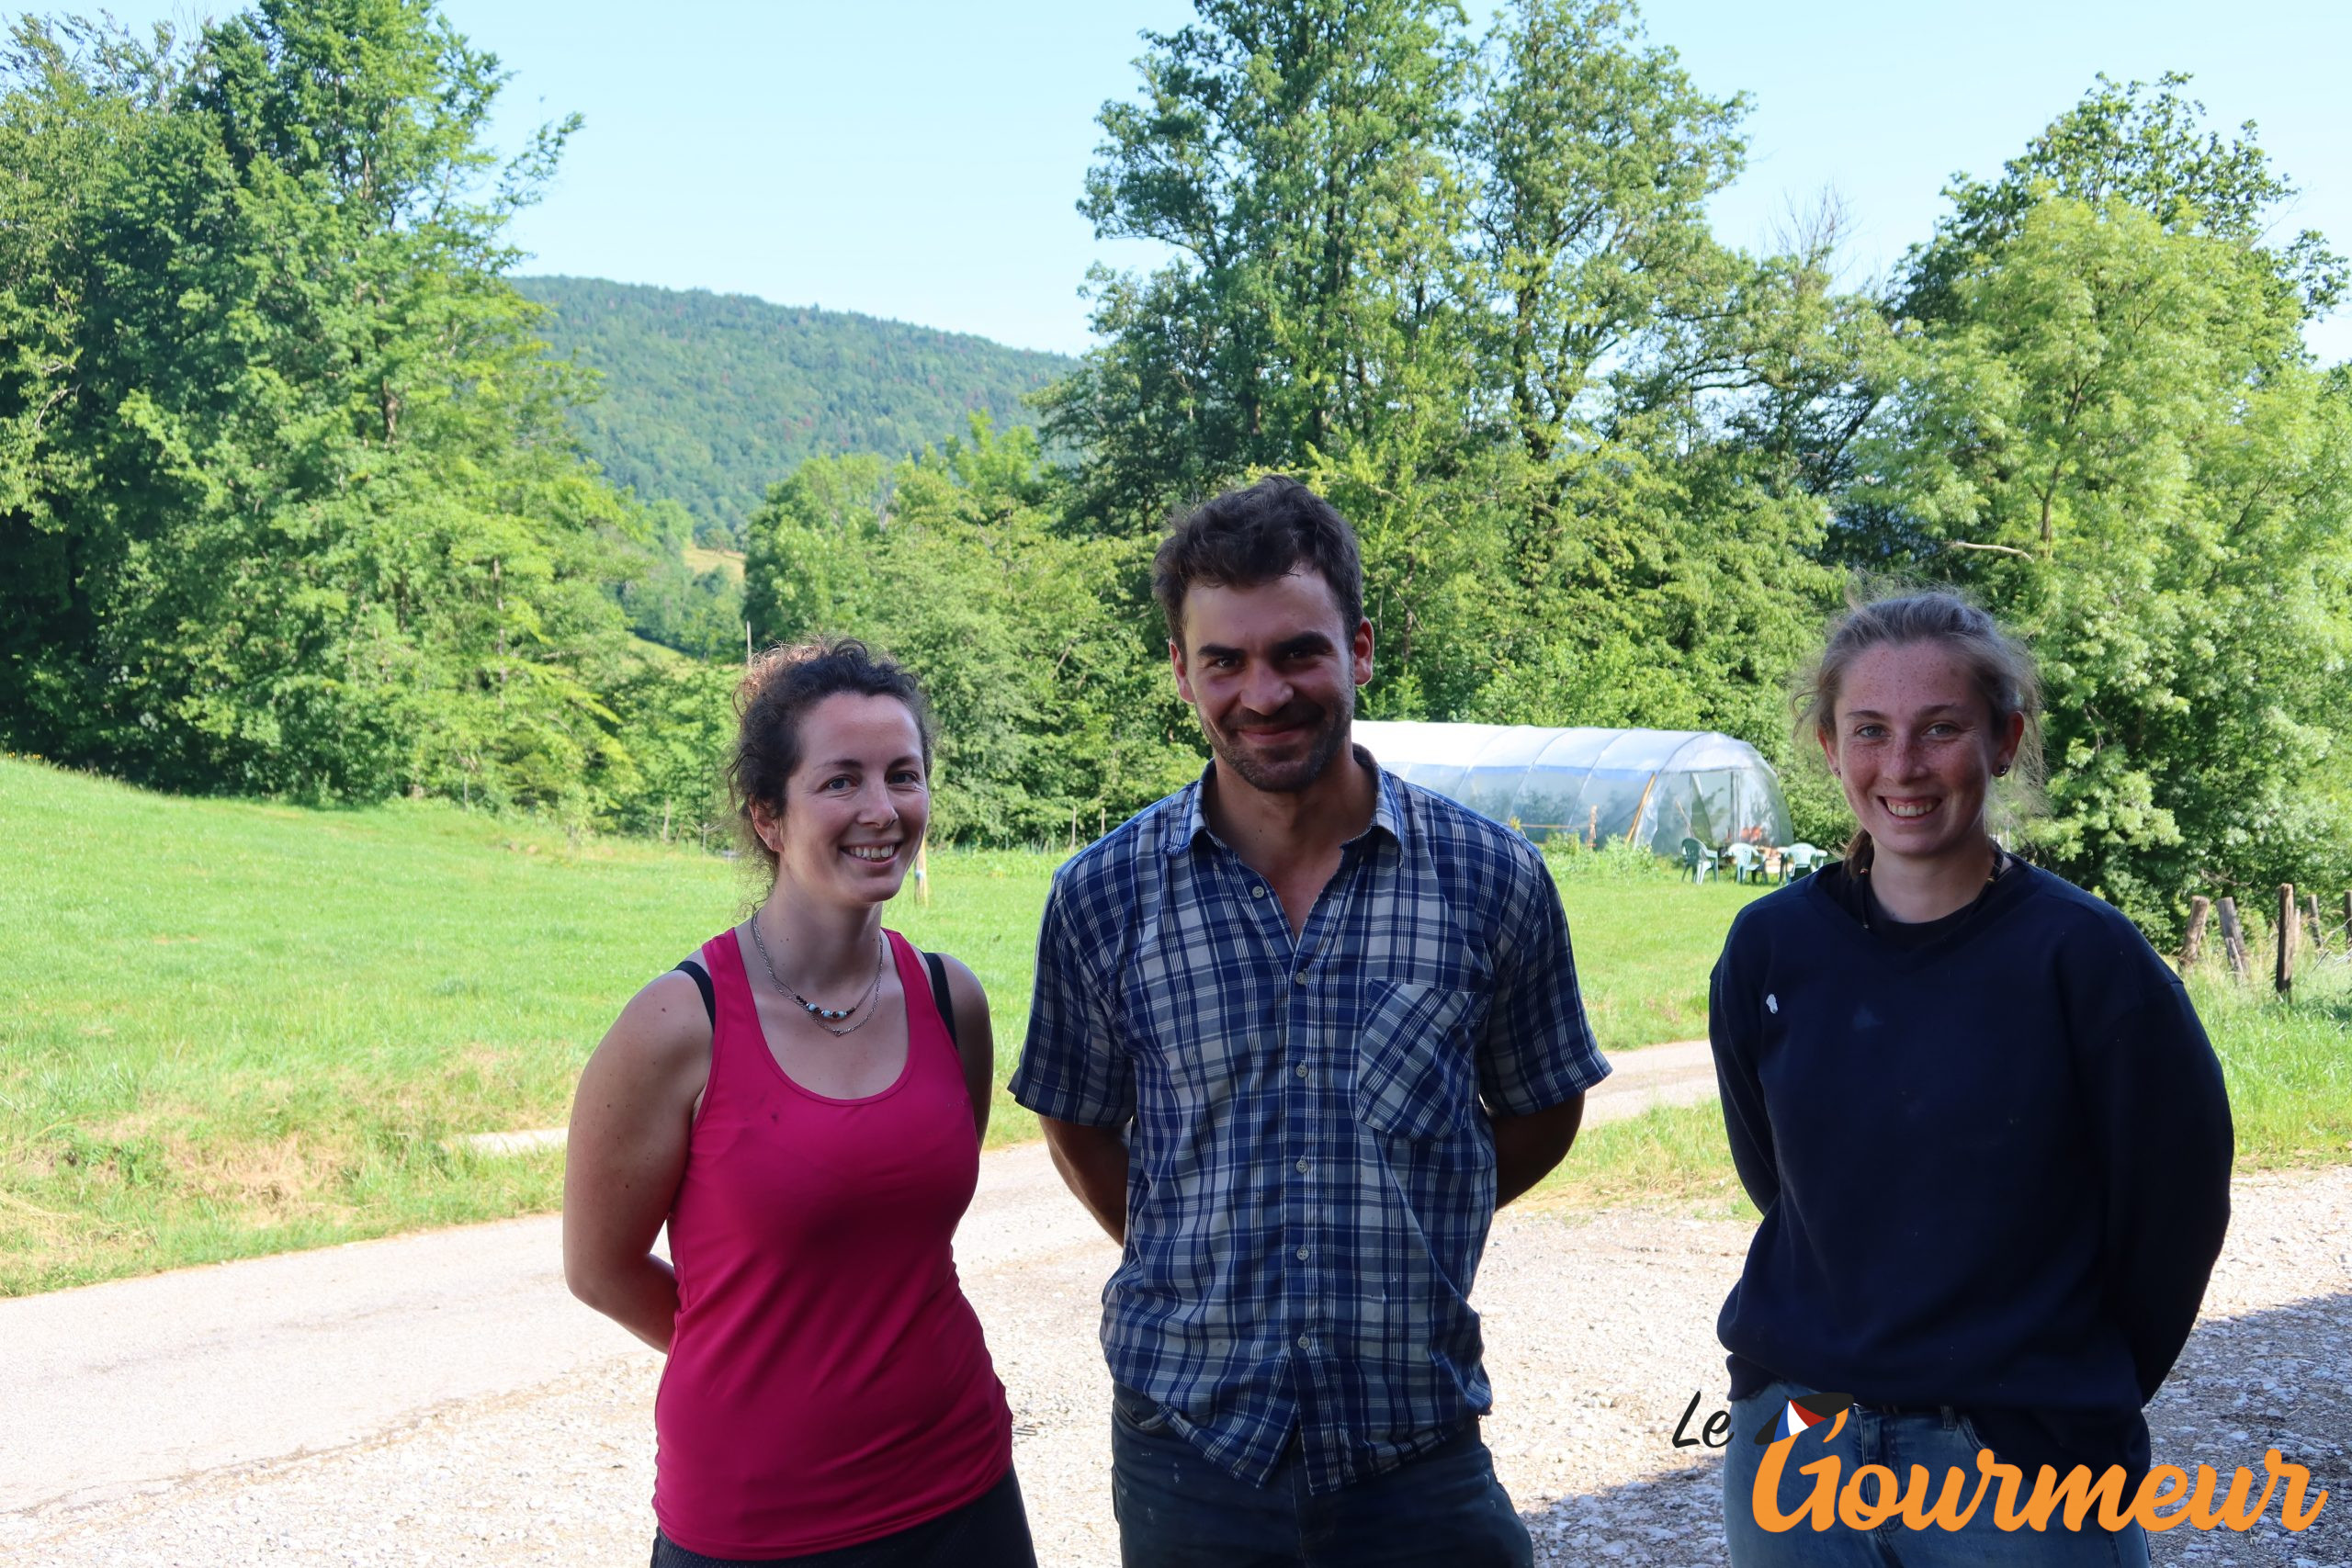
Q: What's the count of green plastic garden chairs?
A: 3